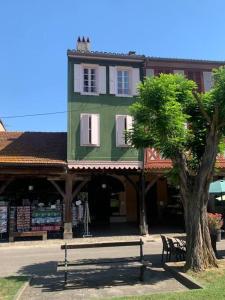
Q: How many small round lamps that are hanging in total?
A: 2